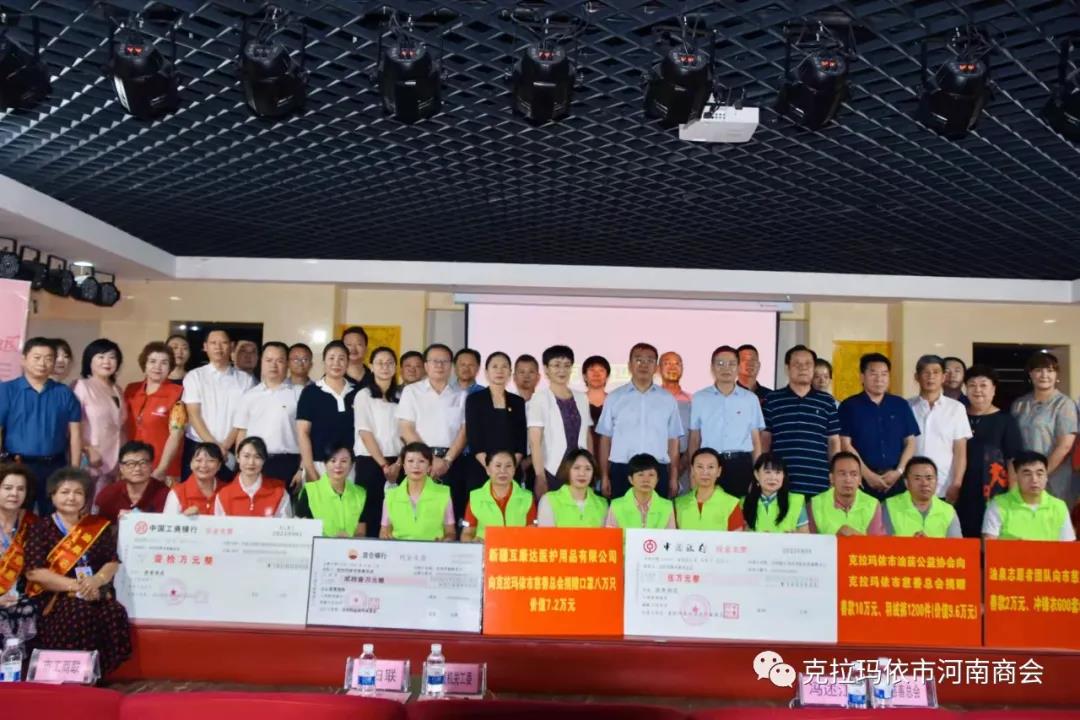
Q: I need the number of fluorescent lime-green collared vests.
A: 10